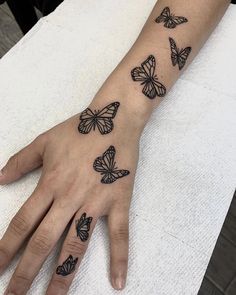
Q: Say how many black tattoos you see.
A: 7